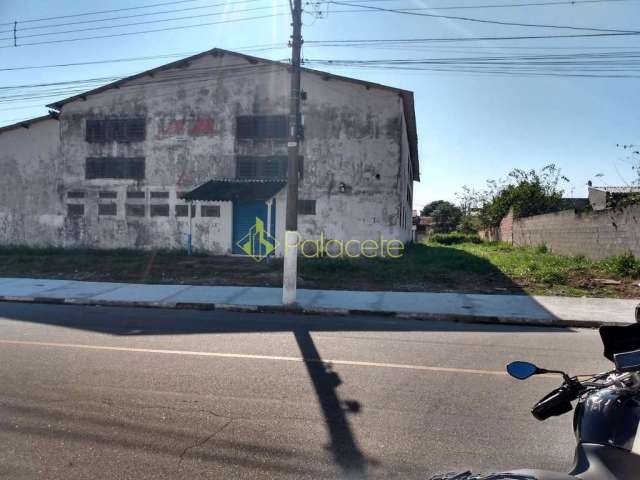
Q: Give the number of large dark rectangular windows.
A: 4